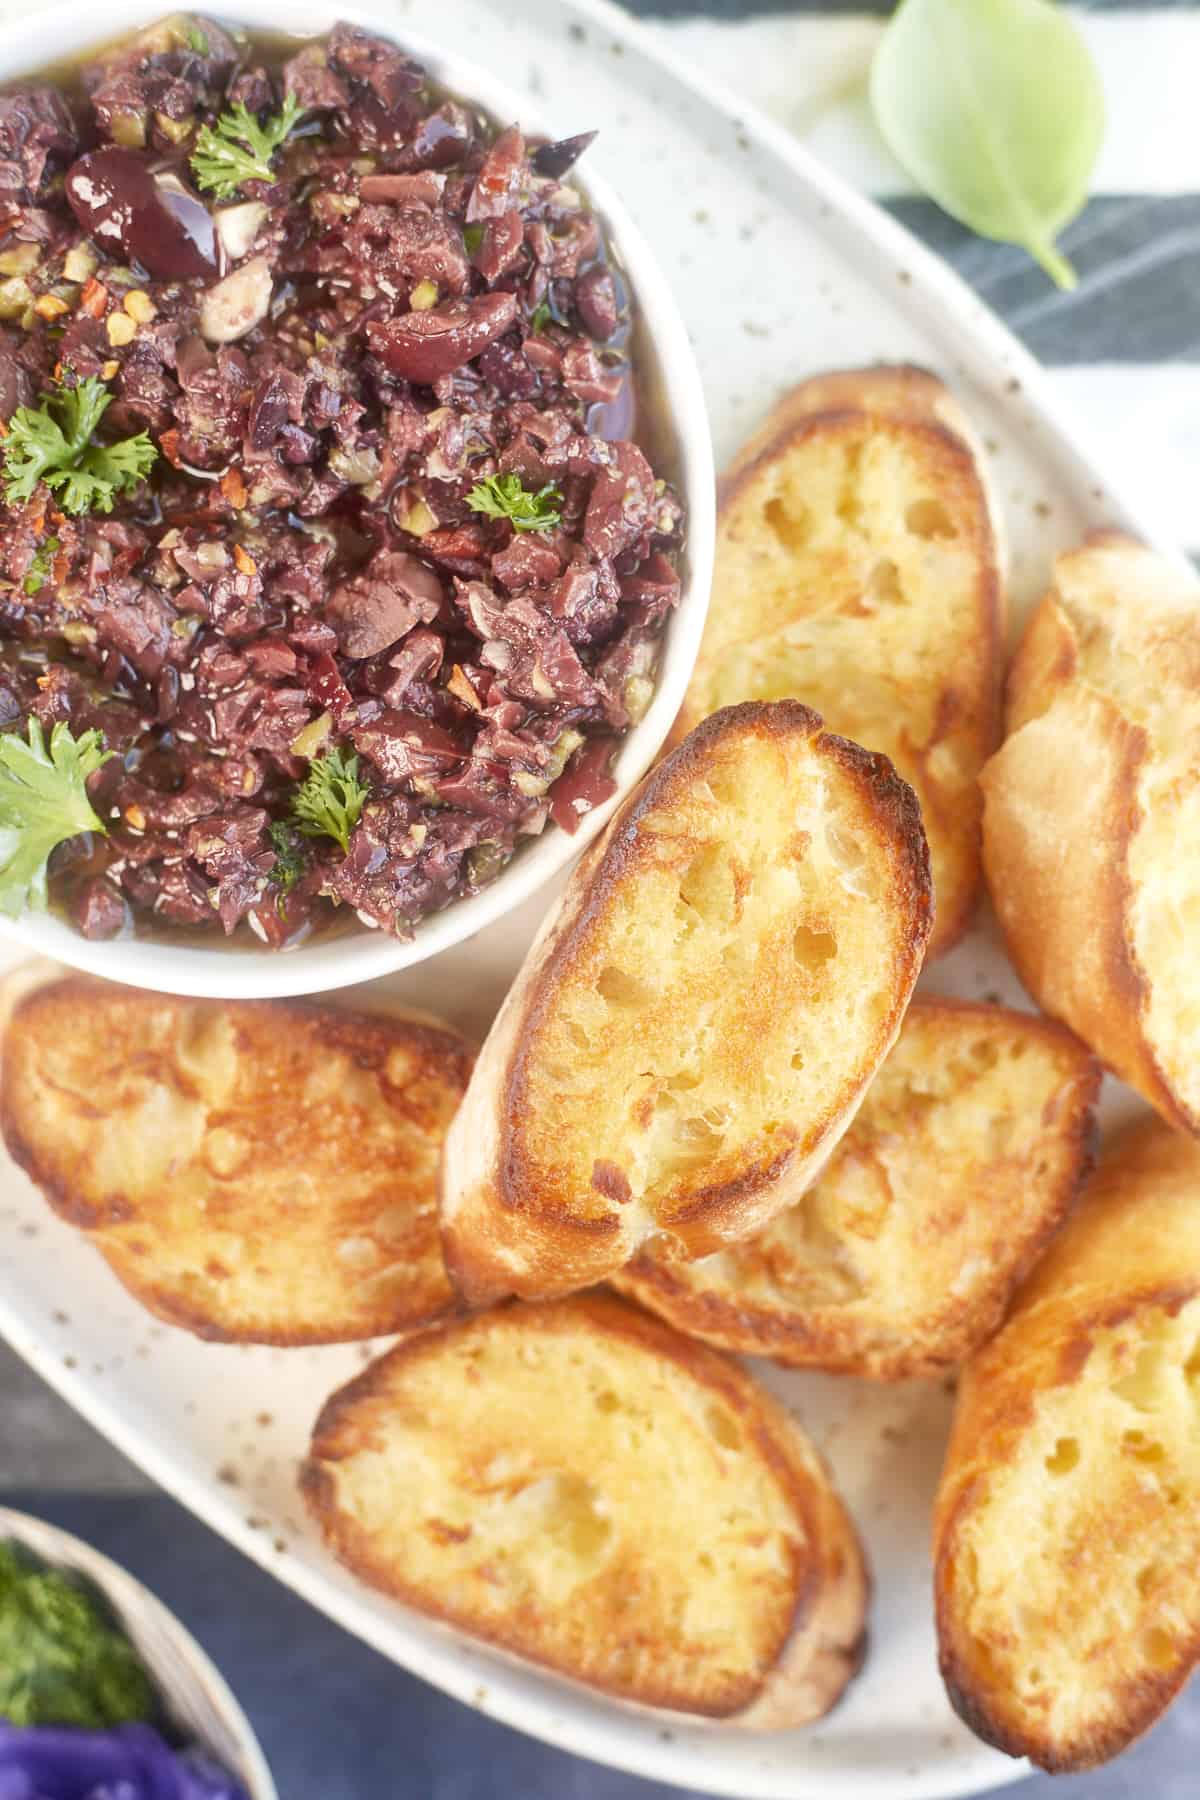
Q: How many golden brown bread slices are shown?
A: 7